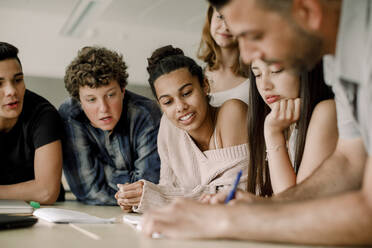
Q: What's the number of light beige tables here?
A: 1